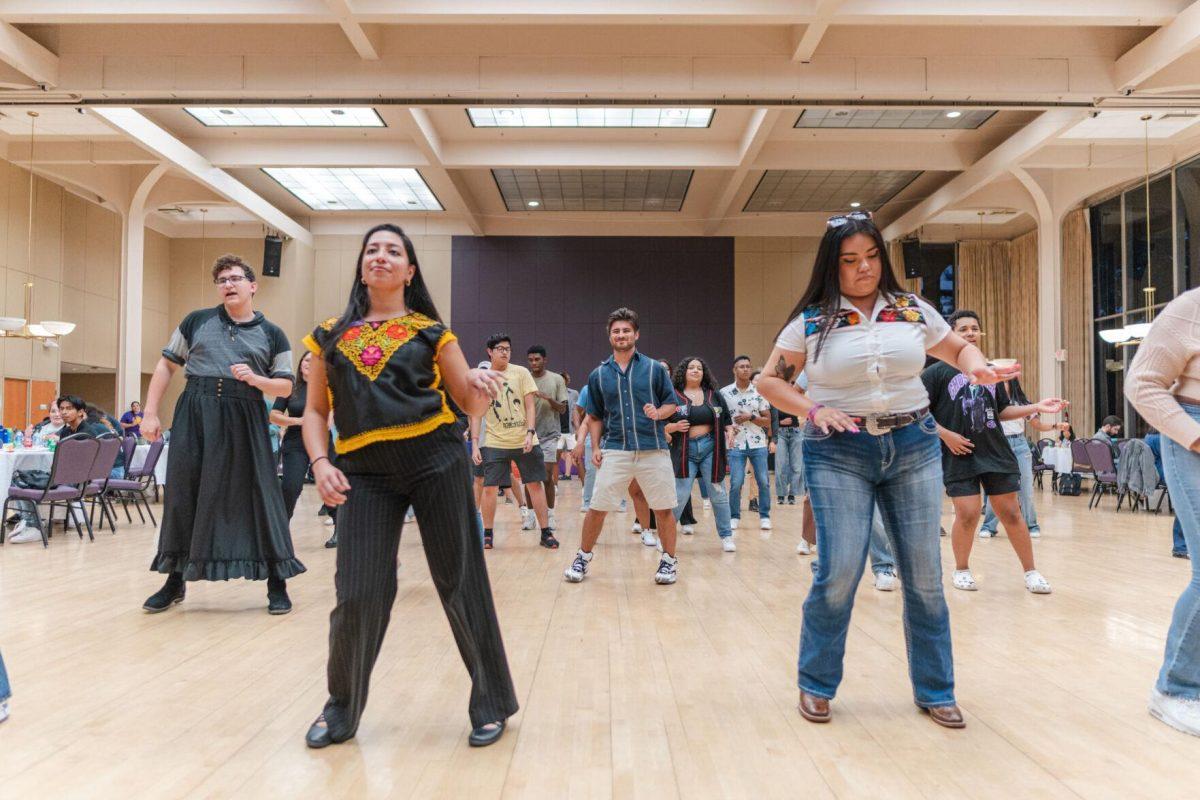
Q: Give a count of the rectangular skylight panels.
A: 6